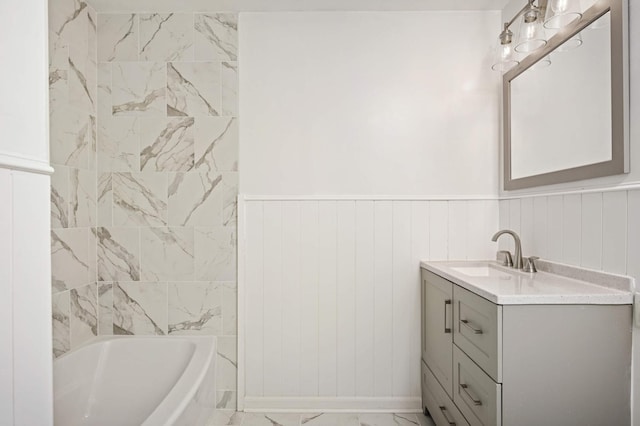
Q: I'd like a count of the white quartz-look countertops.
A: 1